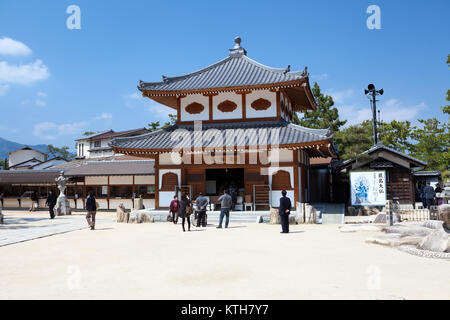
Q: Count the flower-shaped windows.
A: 3